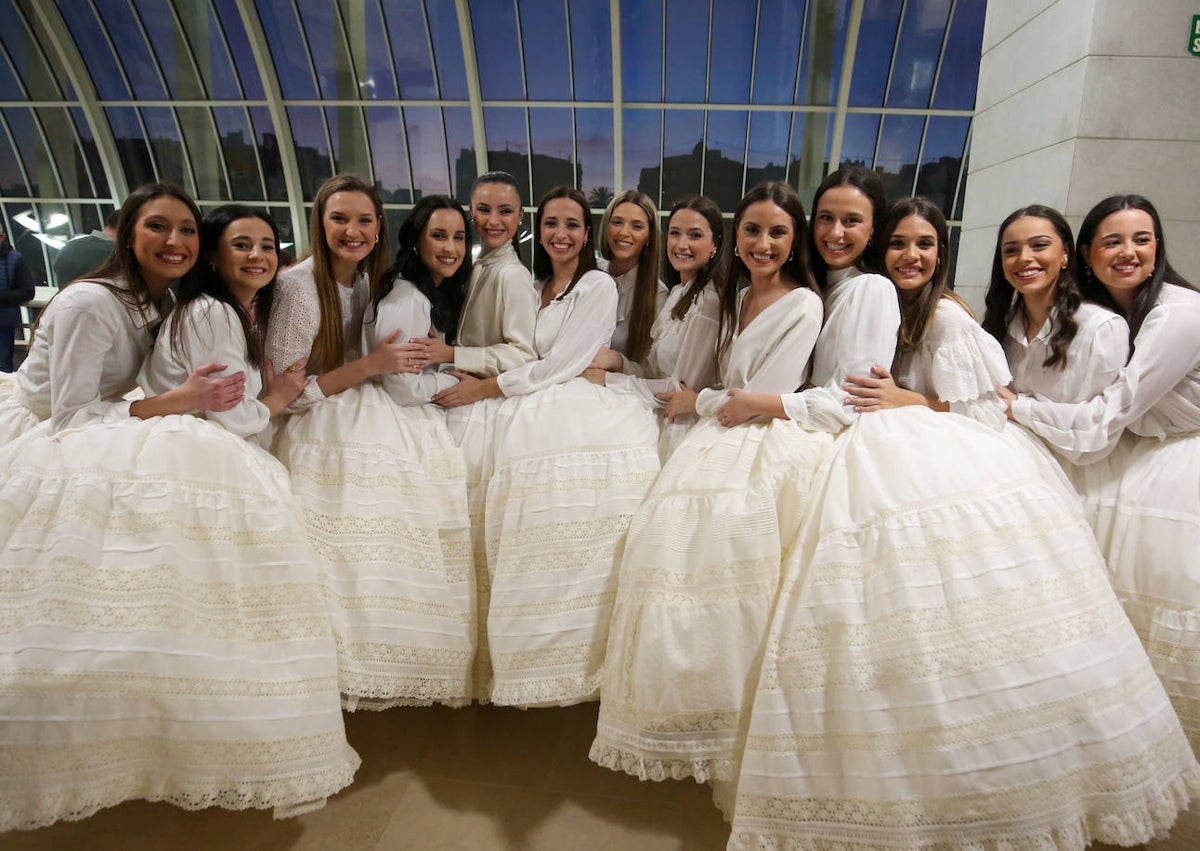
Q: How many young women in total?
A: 13